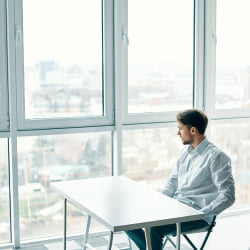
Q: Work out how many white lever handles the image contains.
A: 3